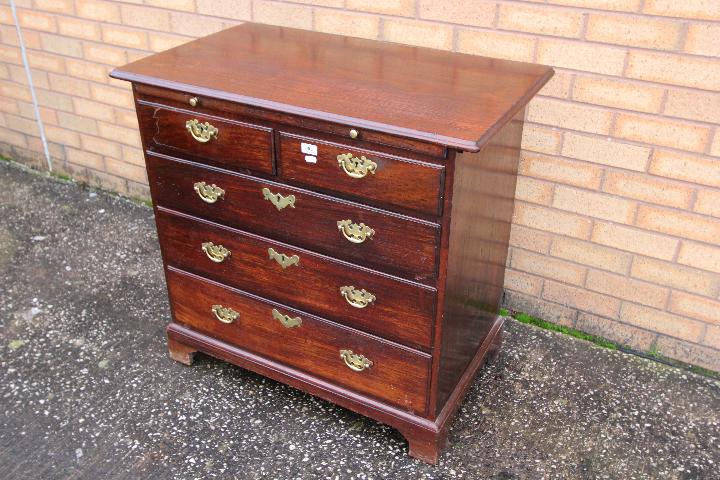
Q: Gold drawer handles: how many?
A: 8